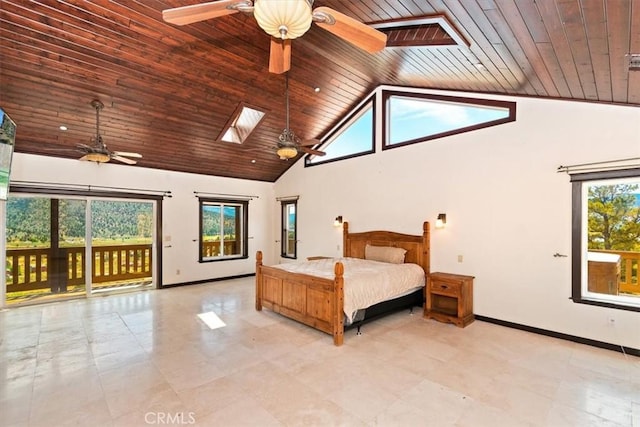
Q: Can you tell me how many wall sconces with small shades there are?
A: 2